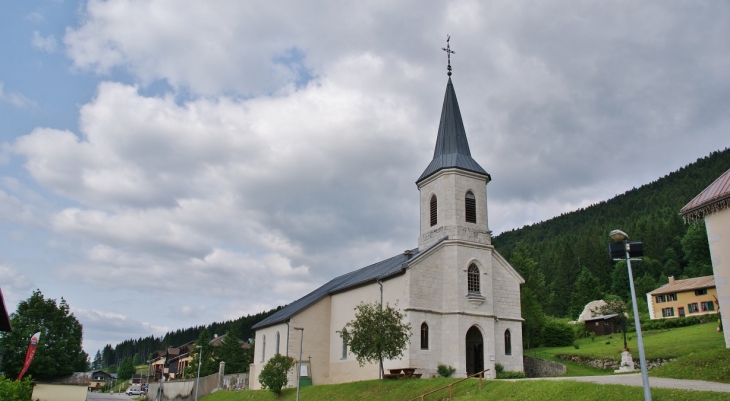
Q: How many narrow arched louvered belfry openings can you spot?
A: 2